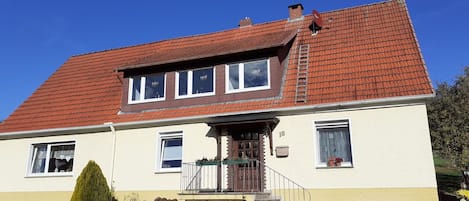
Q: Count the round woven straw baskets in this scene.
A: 0